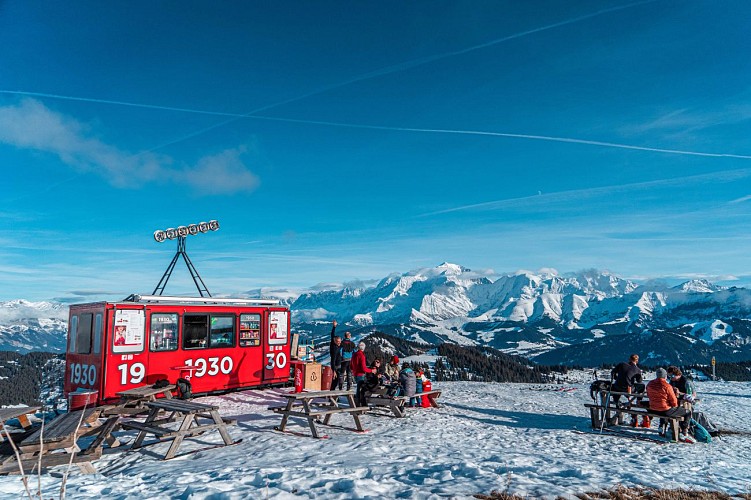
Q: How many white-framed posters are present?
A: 2